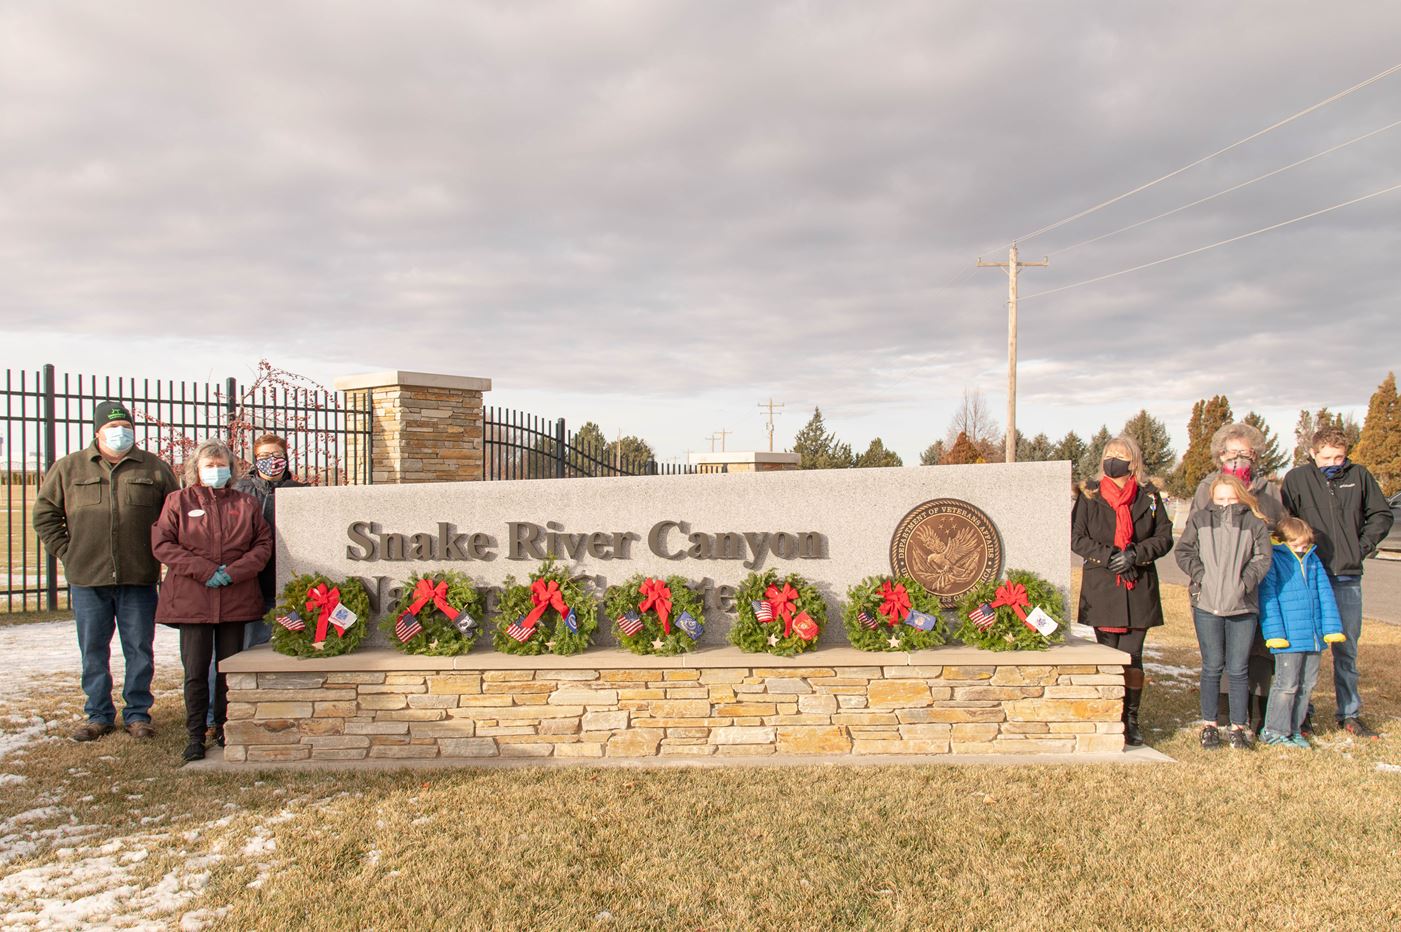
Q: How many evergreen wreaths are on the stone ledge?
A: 7